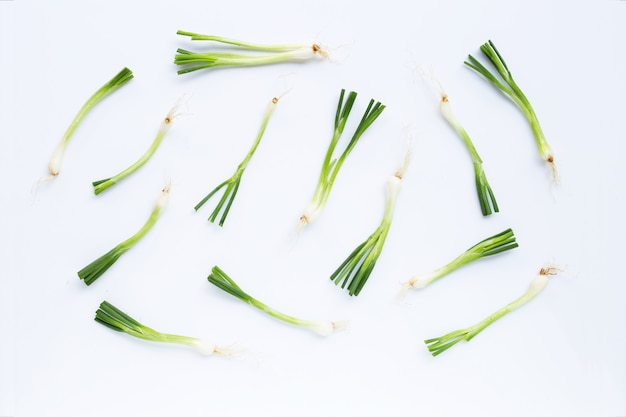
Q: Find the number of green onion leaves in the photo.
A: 13